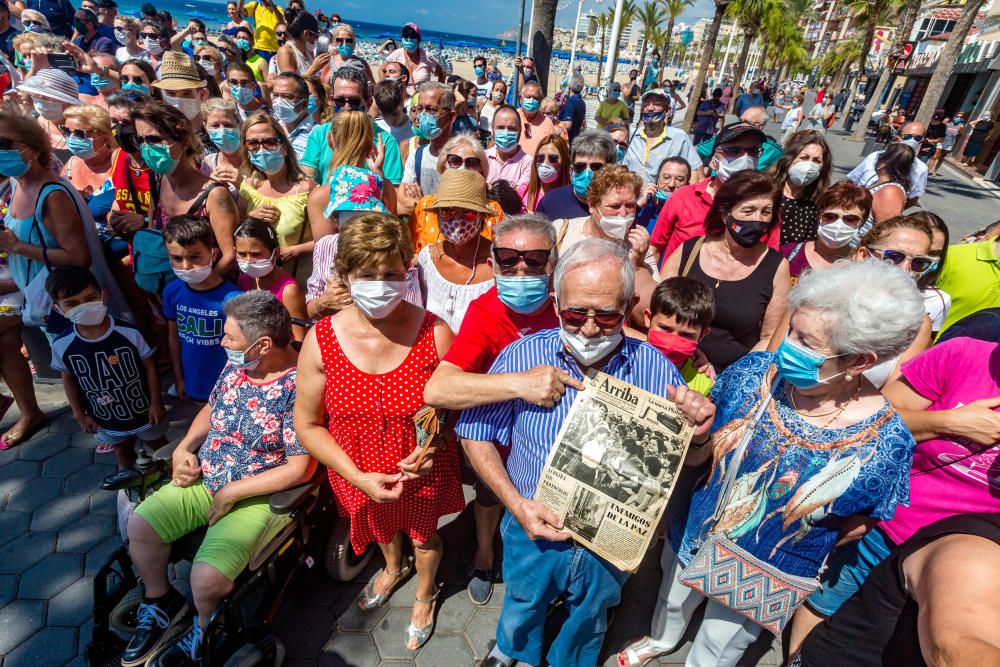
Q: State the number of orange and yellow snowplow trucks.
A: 0